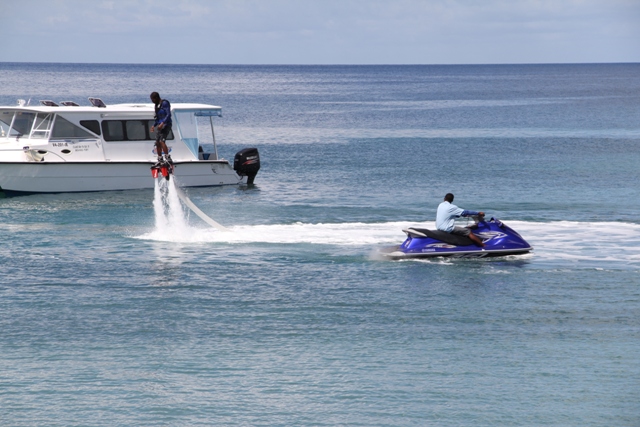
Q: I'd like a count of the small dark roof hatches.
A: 3